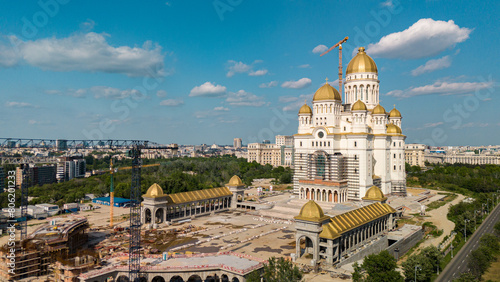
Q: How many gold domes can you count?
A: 11